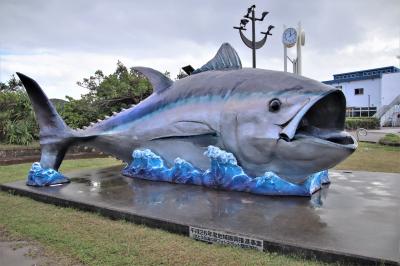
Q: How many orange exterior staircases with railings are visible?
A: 0